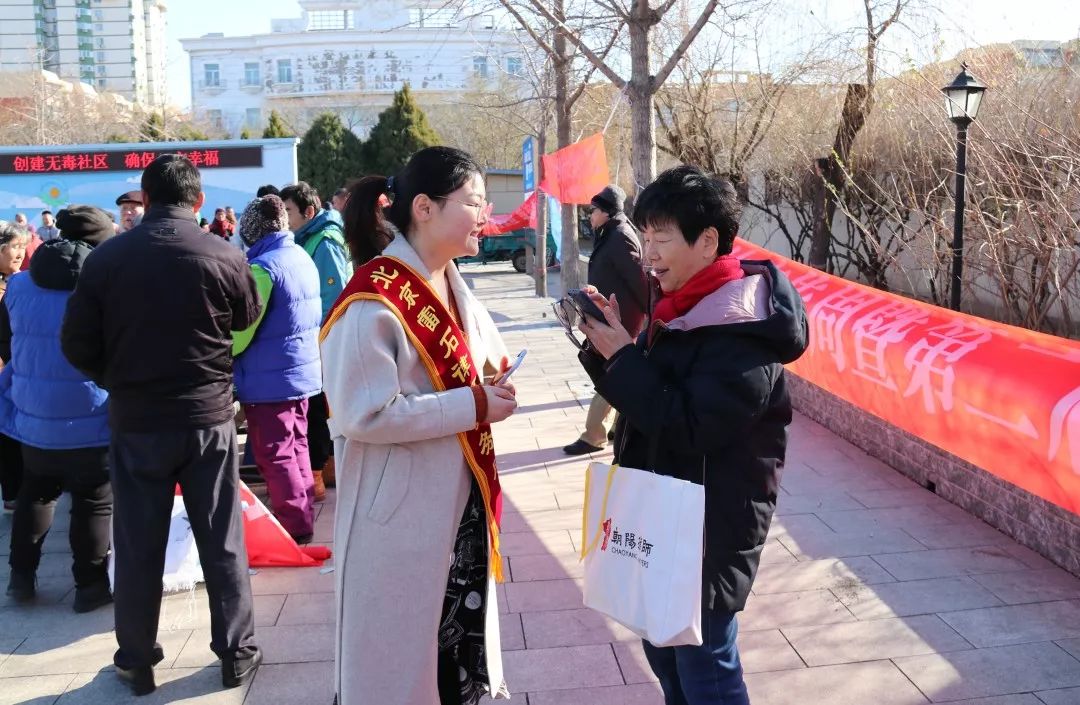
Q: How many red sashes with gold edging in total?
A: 1